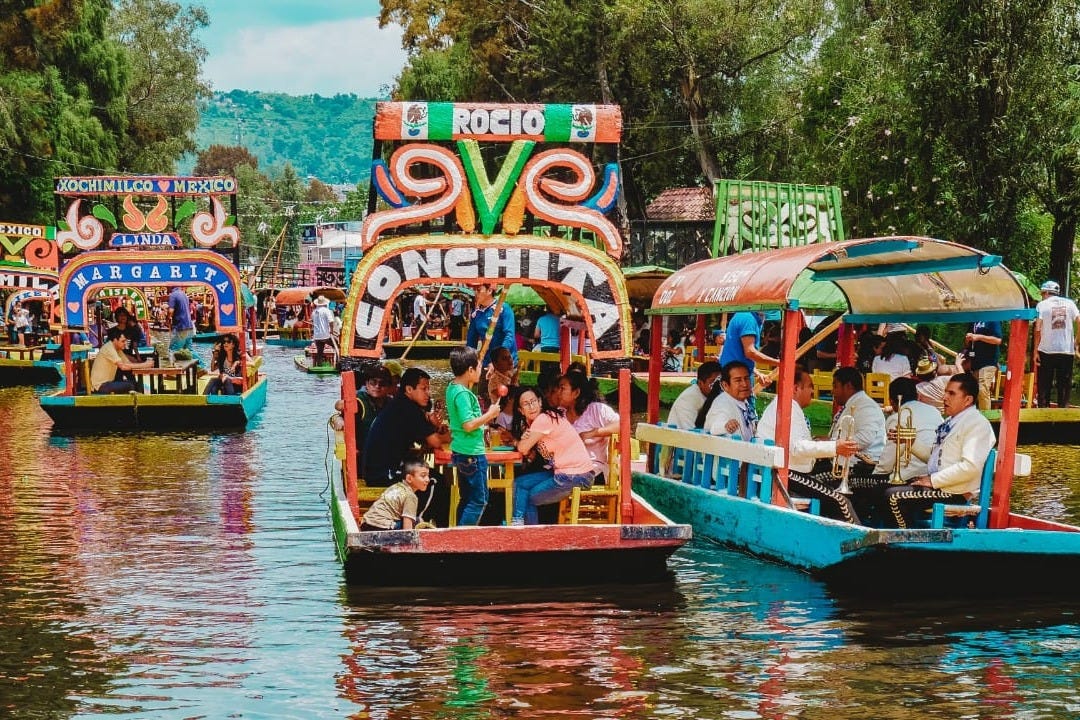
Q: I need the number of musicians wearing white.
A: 6